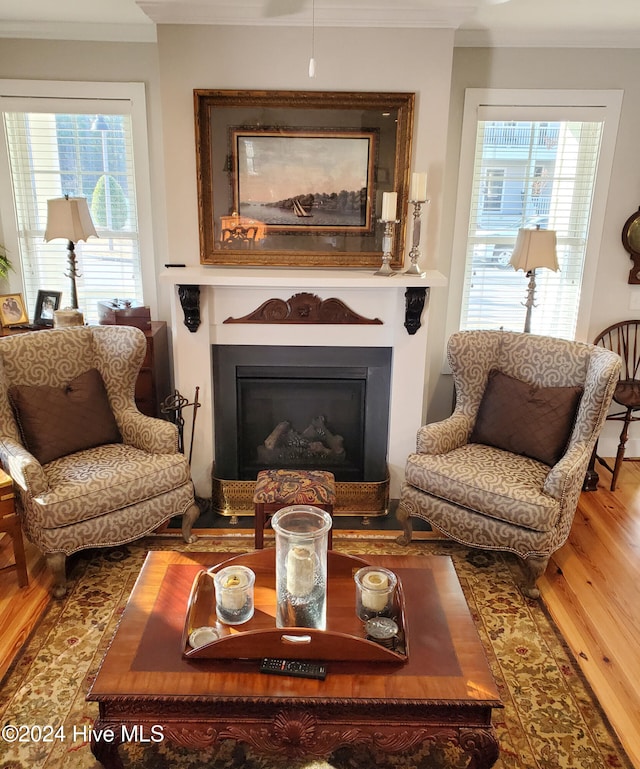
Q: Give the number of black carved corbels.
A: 2